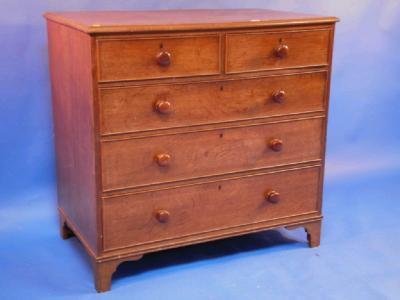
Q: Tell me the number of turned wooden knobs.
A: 8